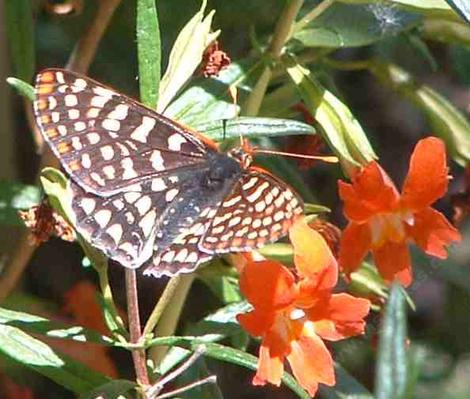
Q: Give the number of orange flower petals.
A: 10